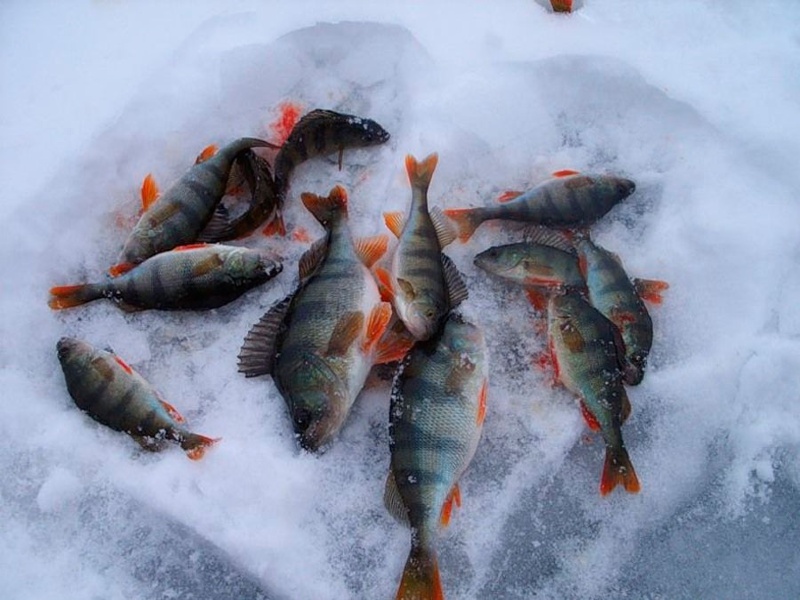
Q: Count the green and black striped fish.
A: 12